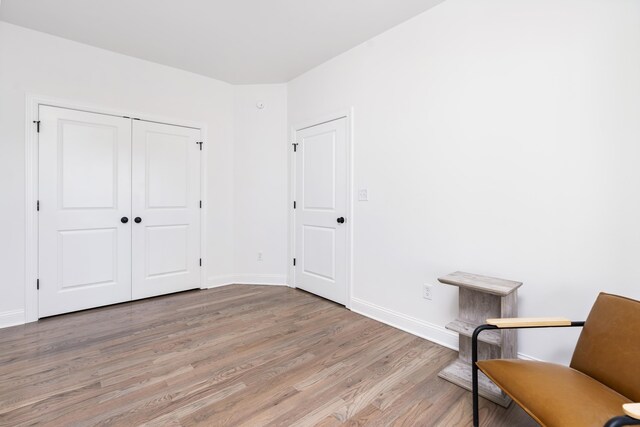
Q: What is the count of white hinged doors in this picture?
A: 3